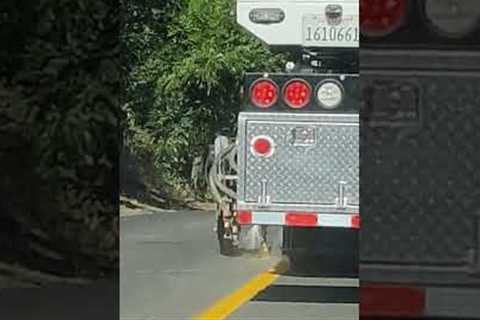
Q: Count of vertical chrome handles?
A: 2